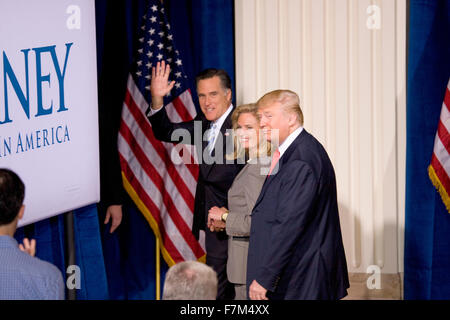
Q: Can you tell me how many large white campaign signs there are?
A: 1